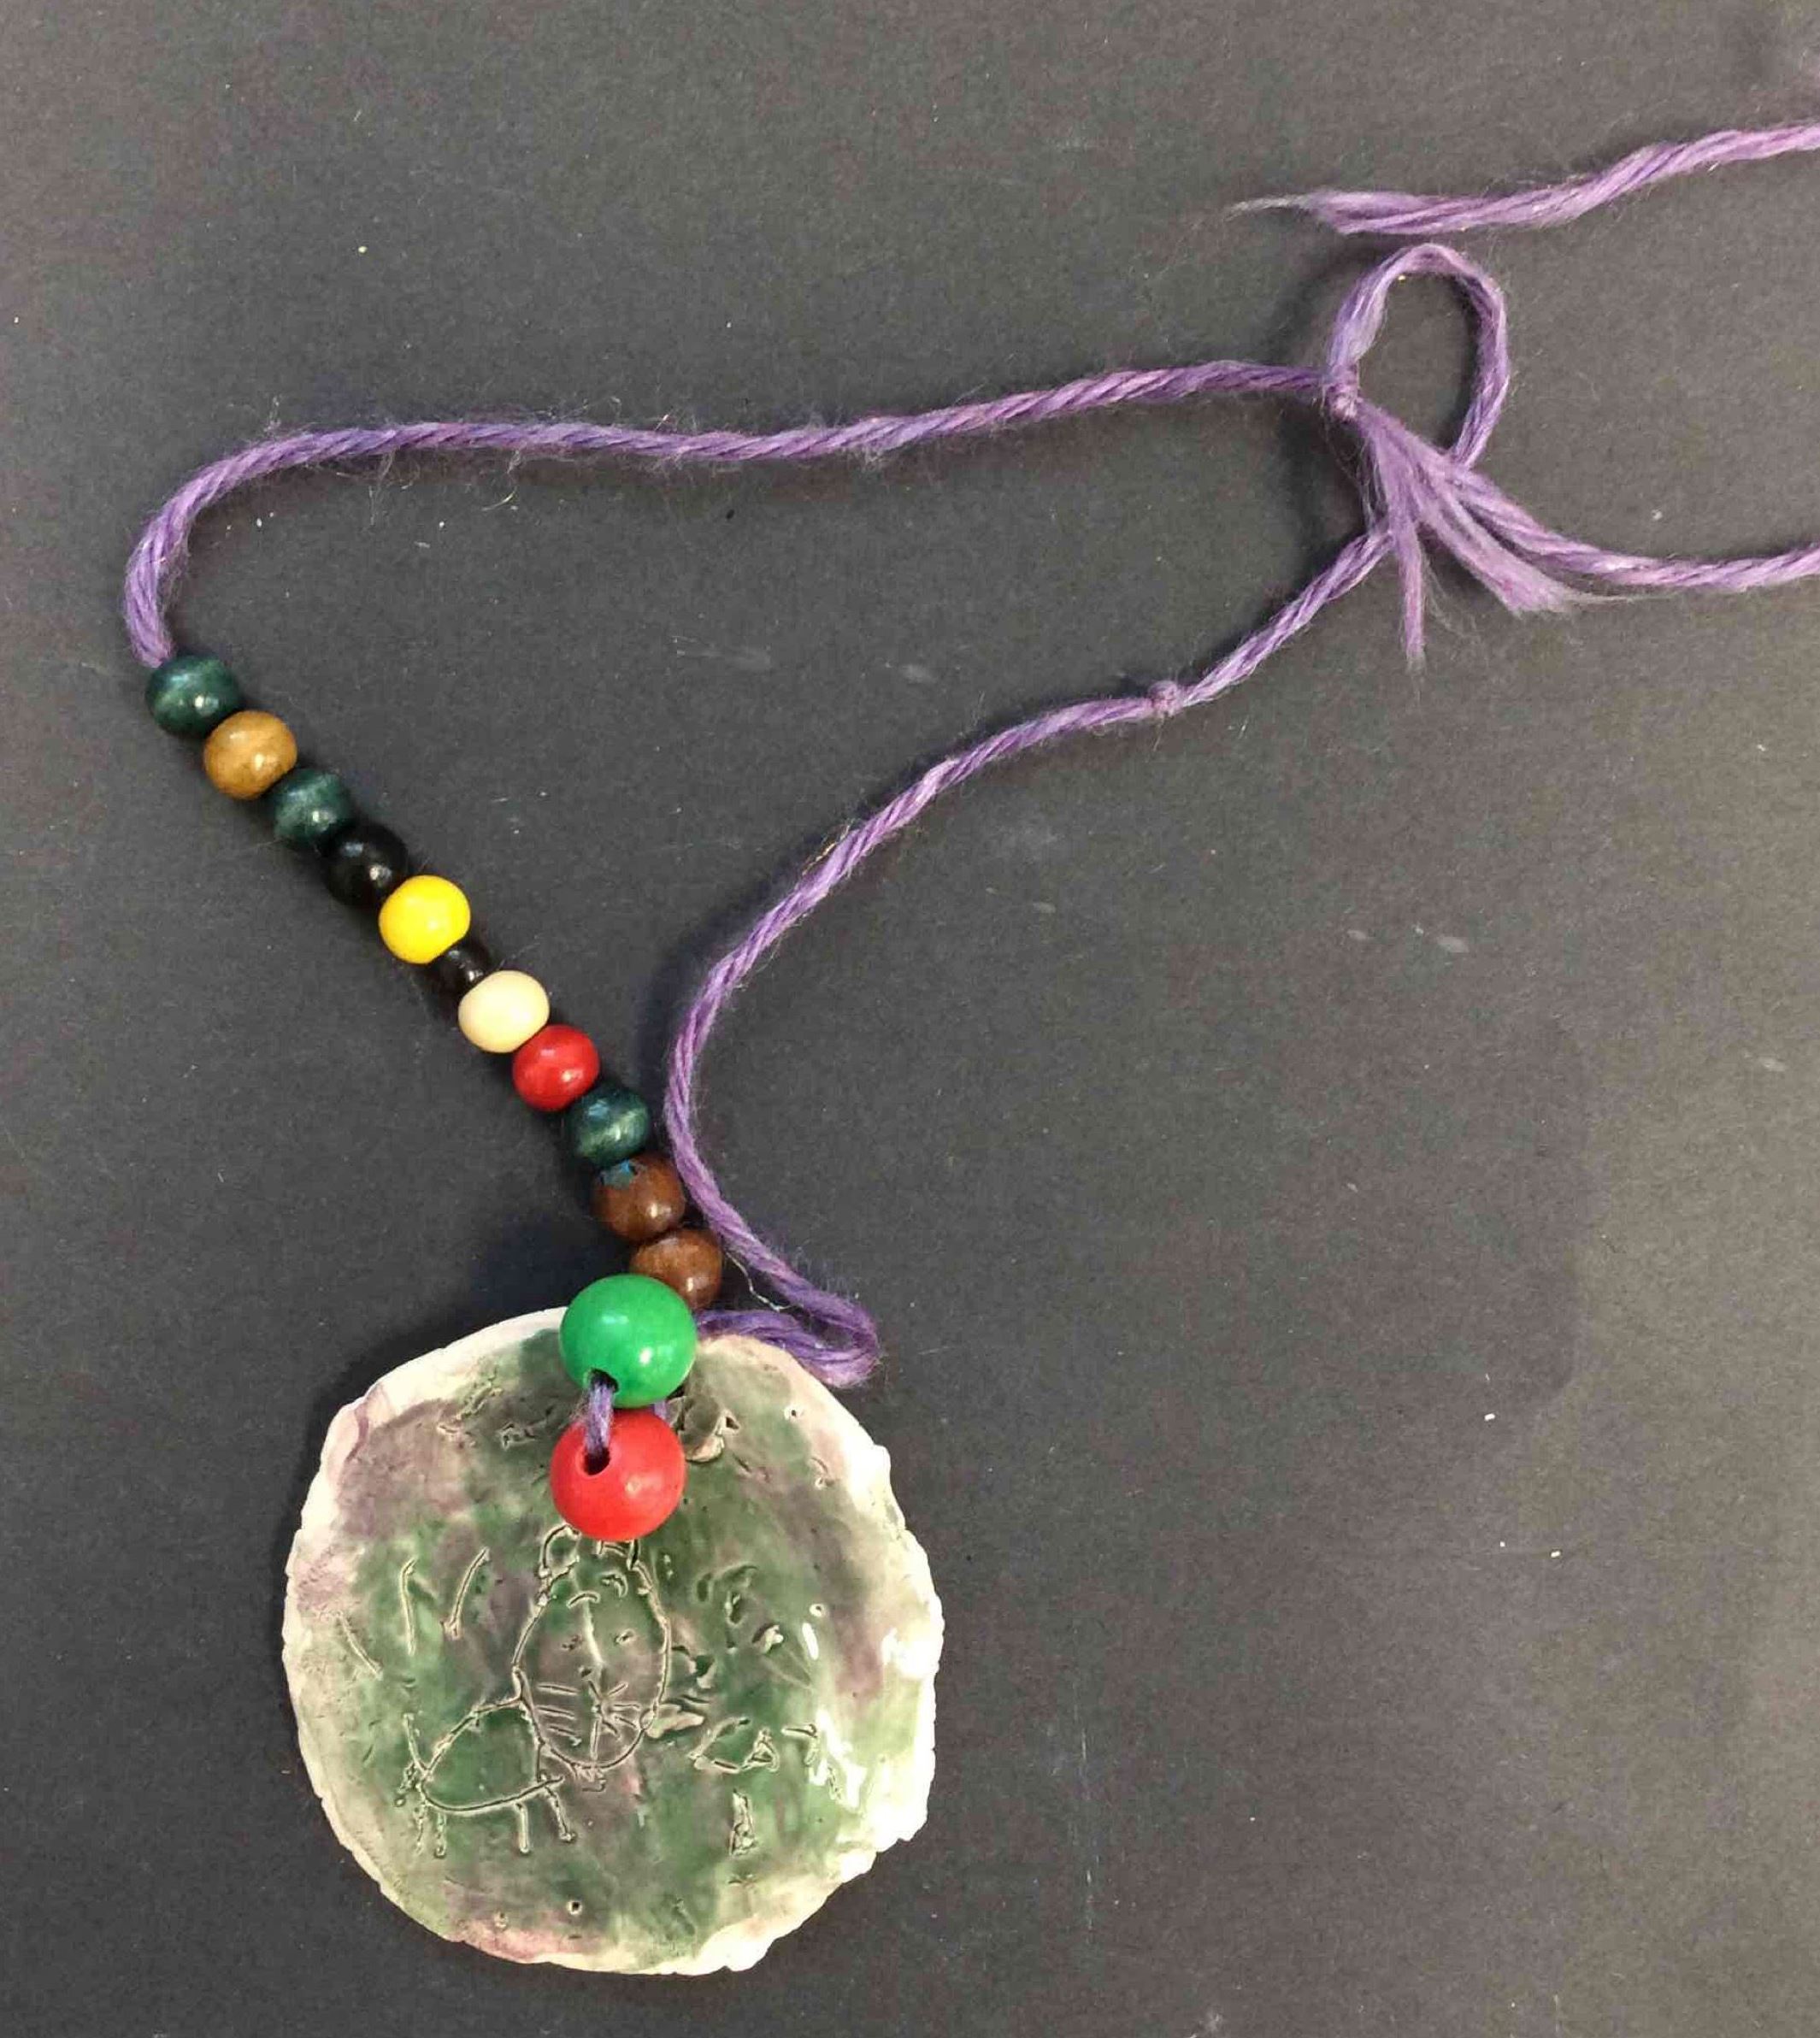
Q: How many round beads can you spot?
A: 13